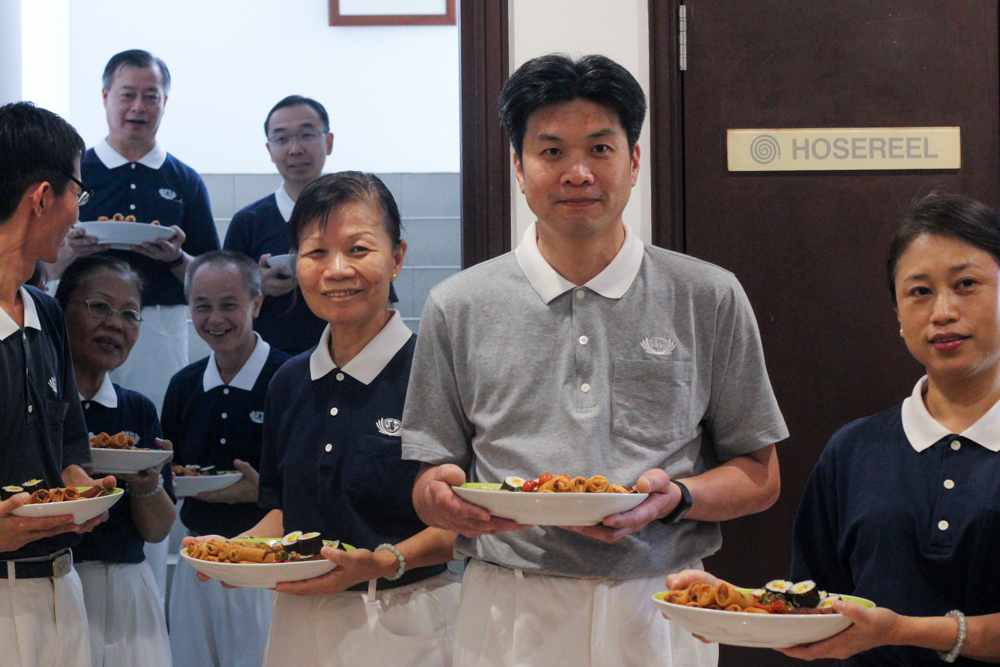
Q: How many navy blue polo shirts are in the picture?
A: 7